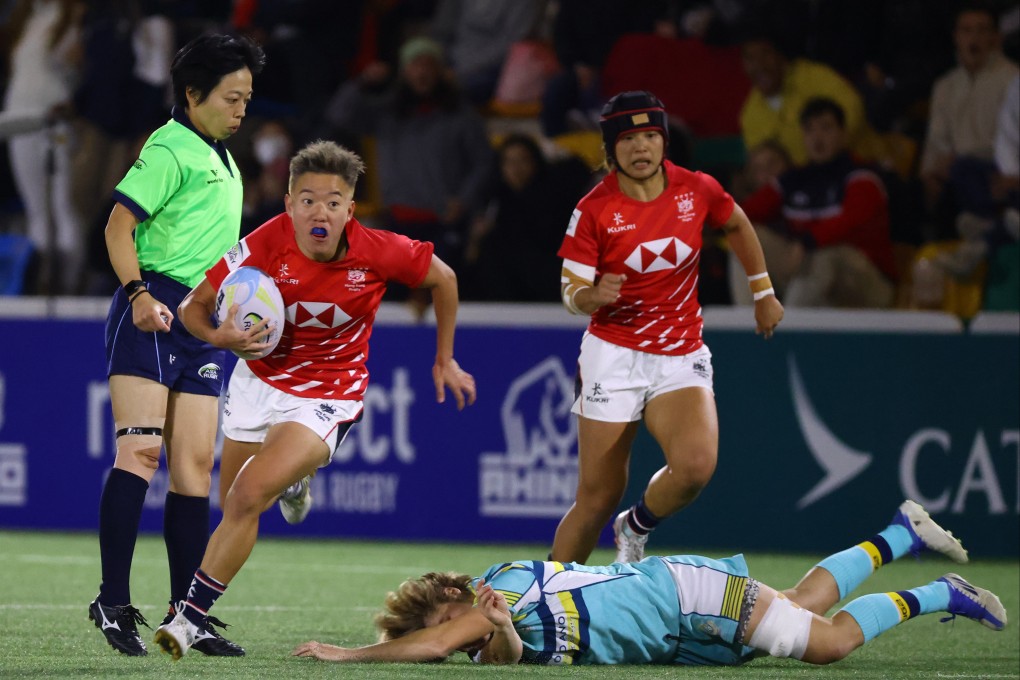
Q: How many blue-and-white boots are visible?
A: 2